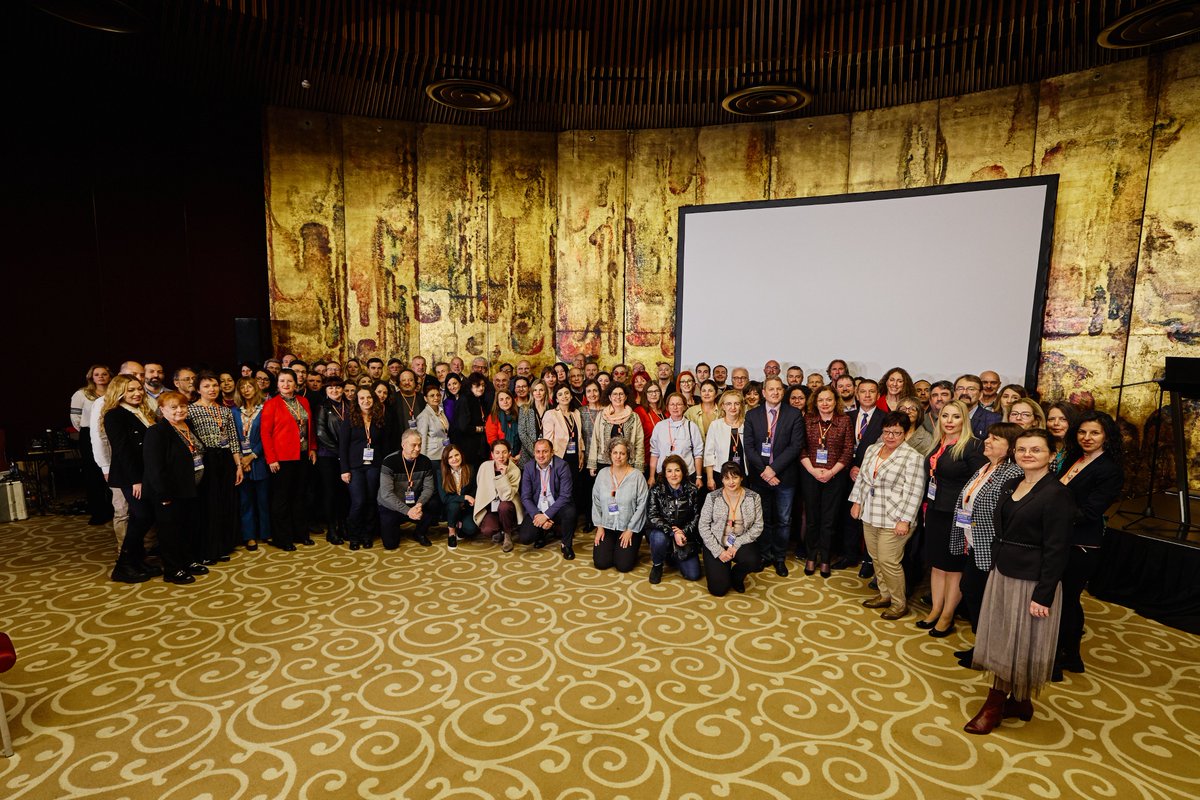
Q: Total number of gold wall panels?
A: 12